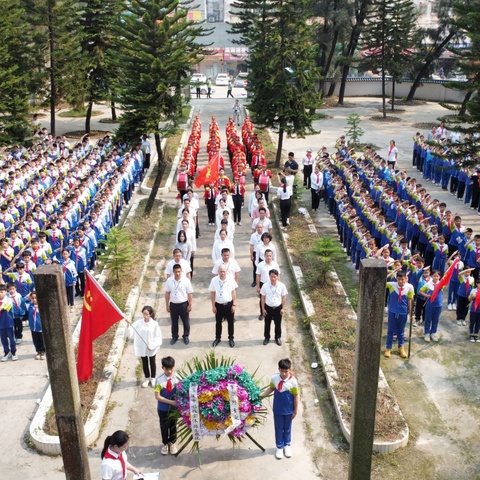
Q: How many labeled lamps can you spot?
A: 0